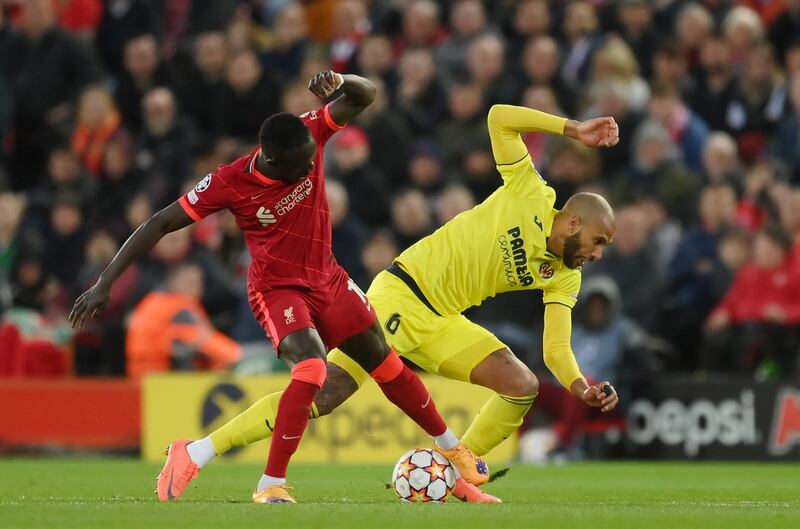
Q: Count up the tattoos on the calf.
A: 0